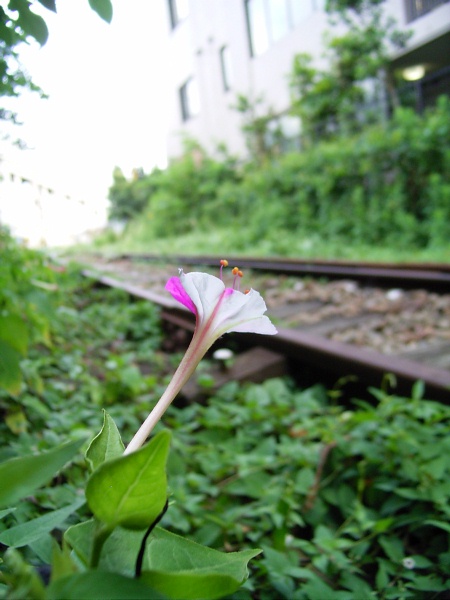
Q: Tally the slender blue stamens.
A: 0